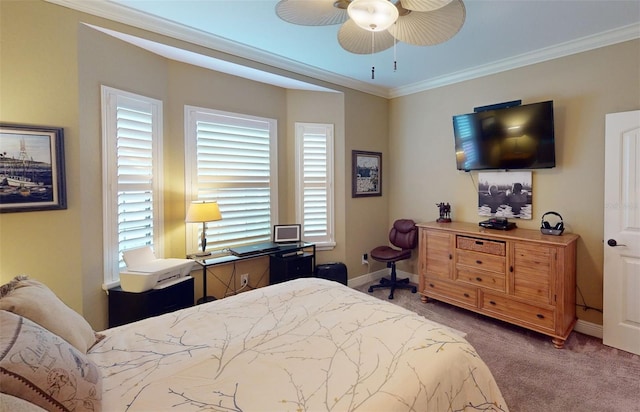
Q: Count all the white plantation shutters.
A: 3